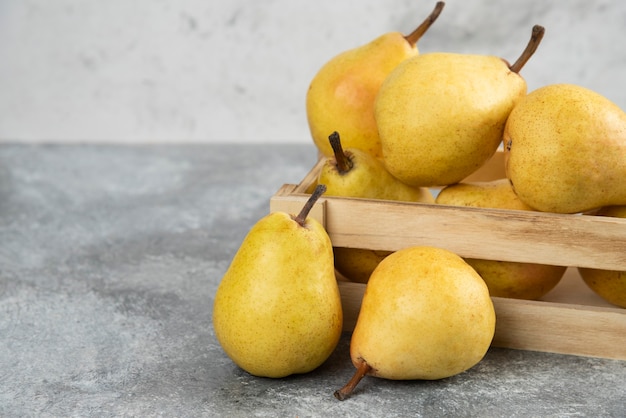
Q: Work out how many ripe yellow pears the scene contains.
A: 8